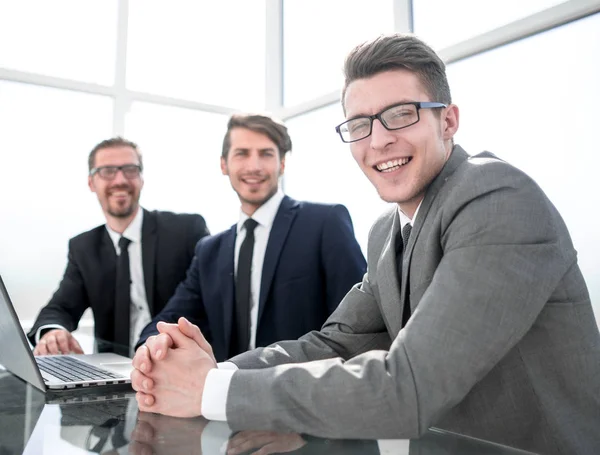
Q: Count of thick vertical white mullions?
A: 3